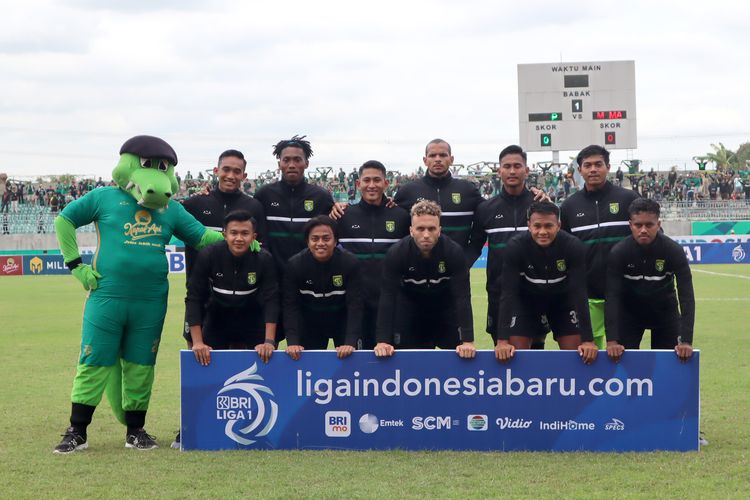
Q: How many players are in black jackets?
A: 11